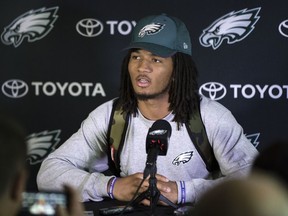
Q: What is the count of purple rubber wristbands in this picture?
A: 2